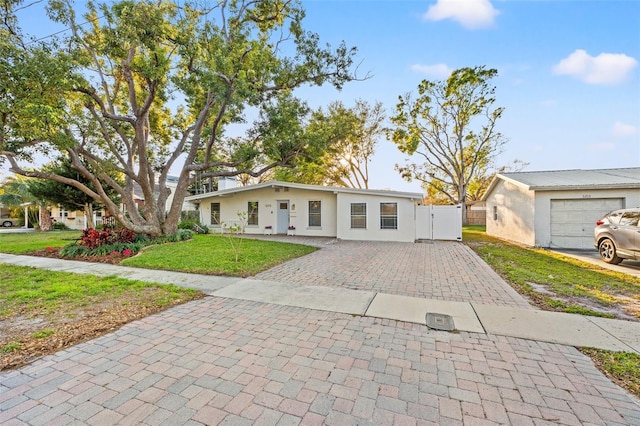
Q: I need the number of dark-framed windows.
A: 5